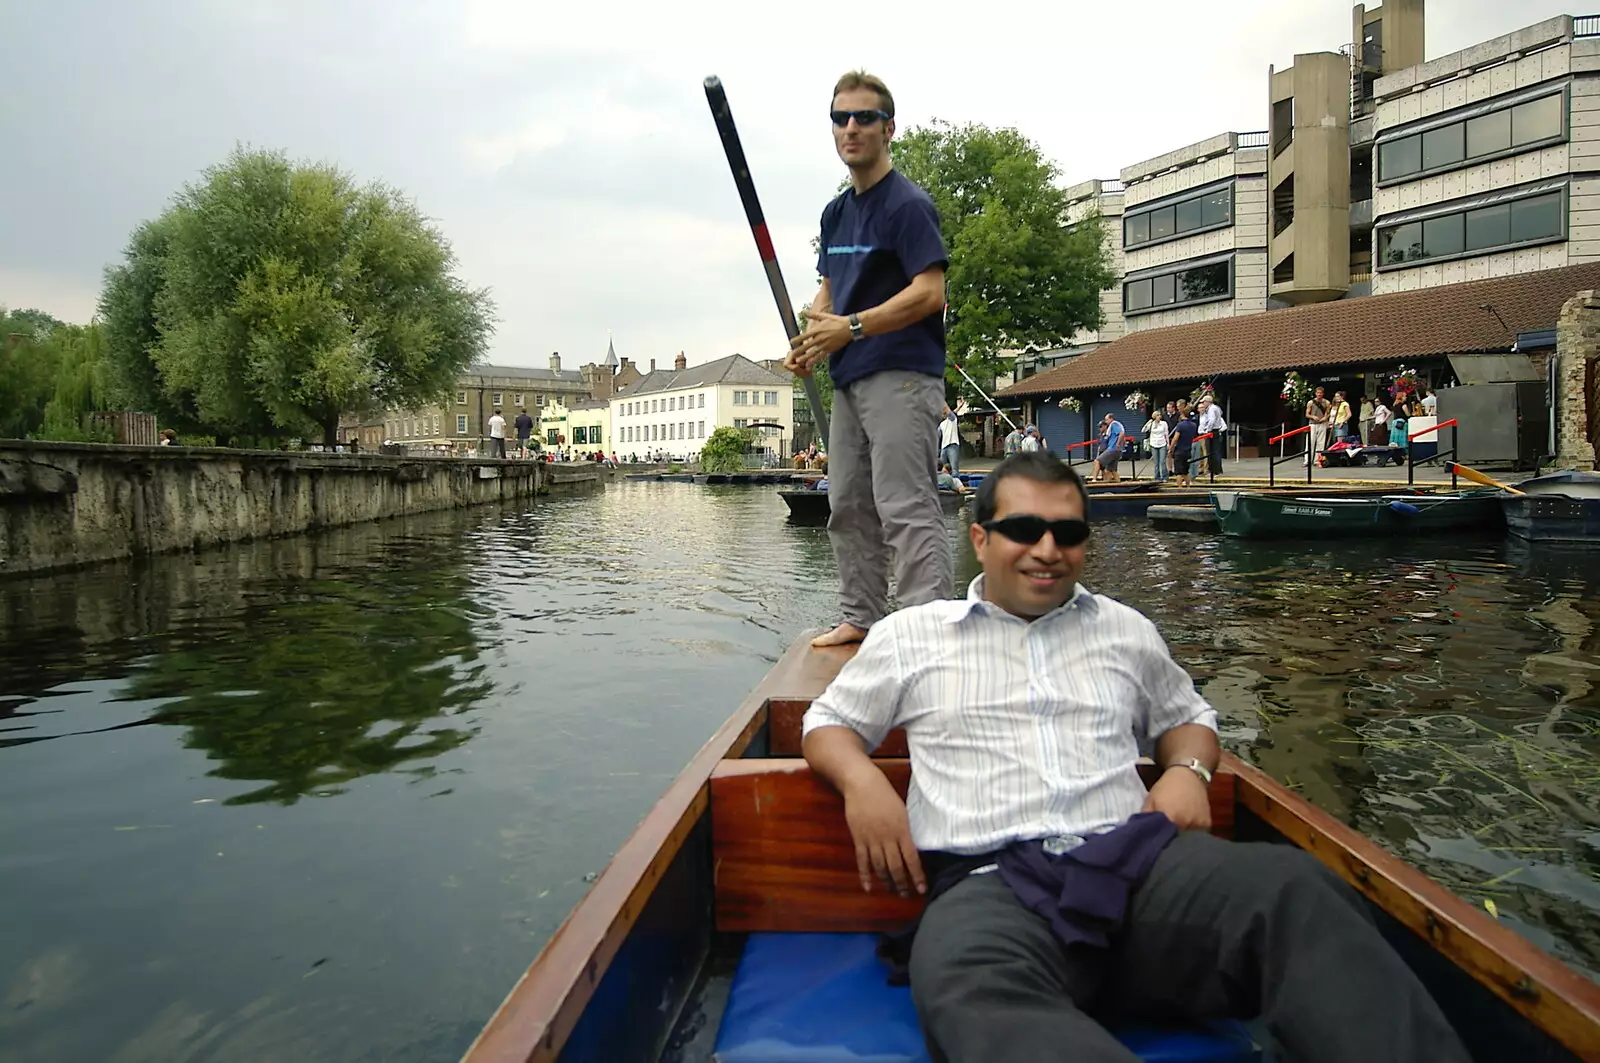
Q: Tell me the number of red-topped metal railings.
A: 4